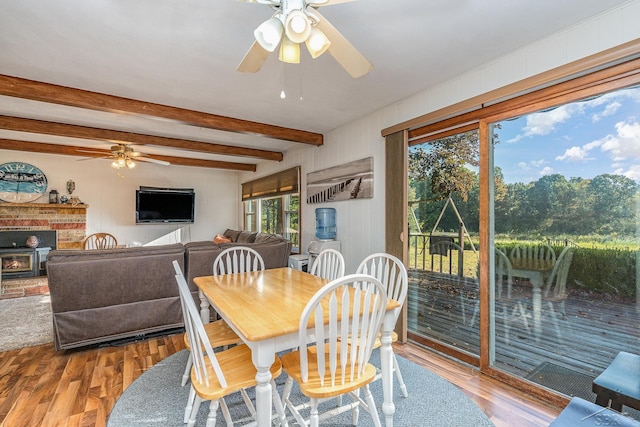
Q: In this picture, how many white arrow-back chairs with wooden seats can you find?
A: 6